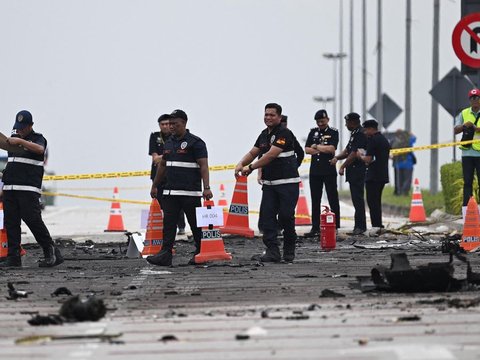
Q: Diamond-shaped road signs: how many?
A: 2